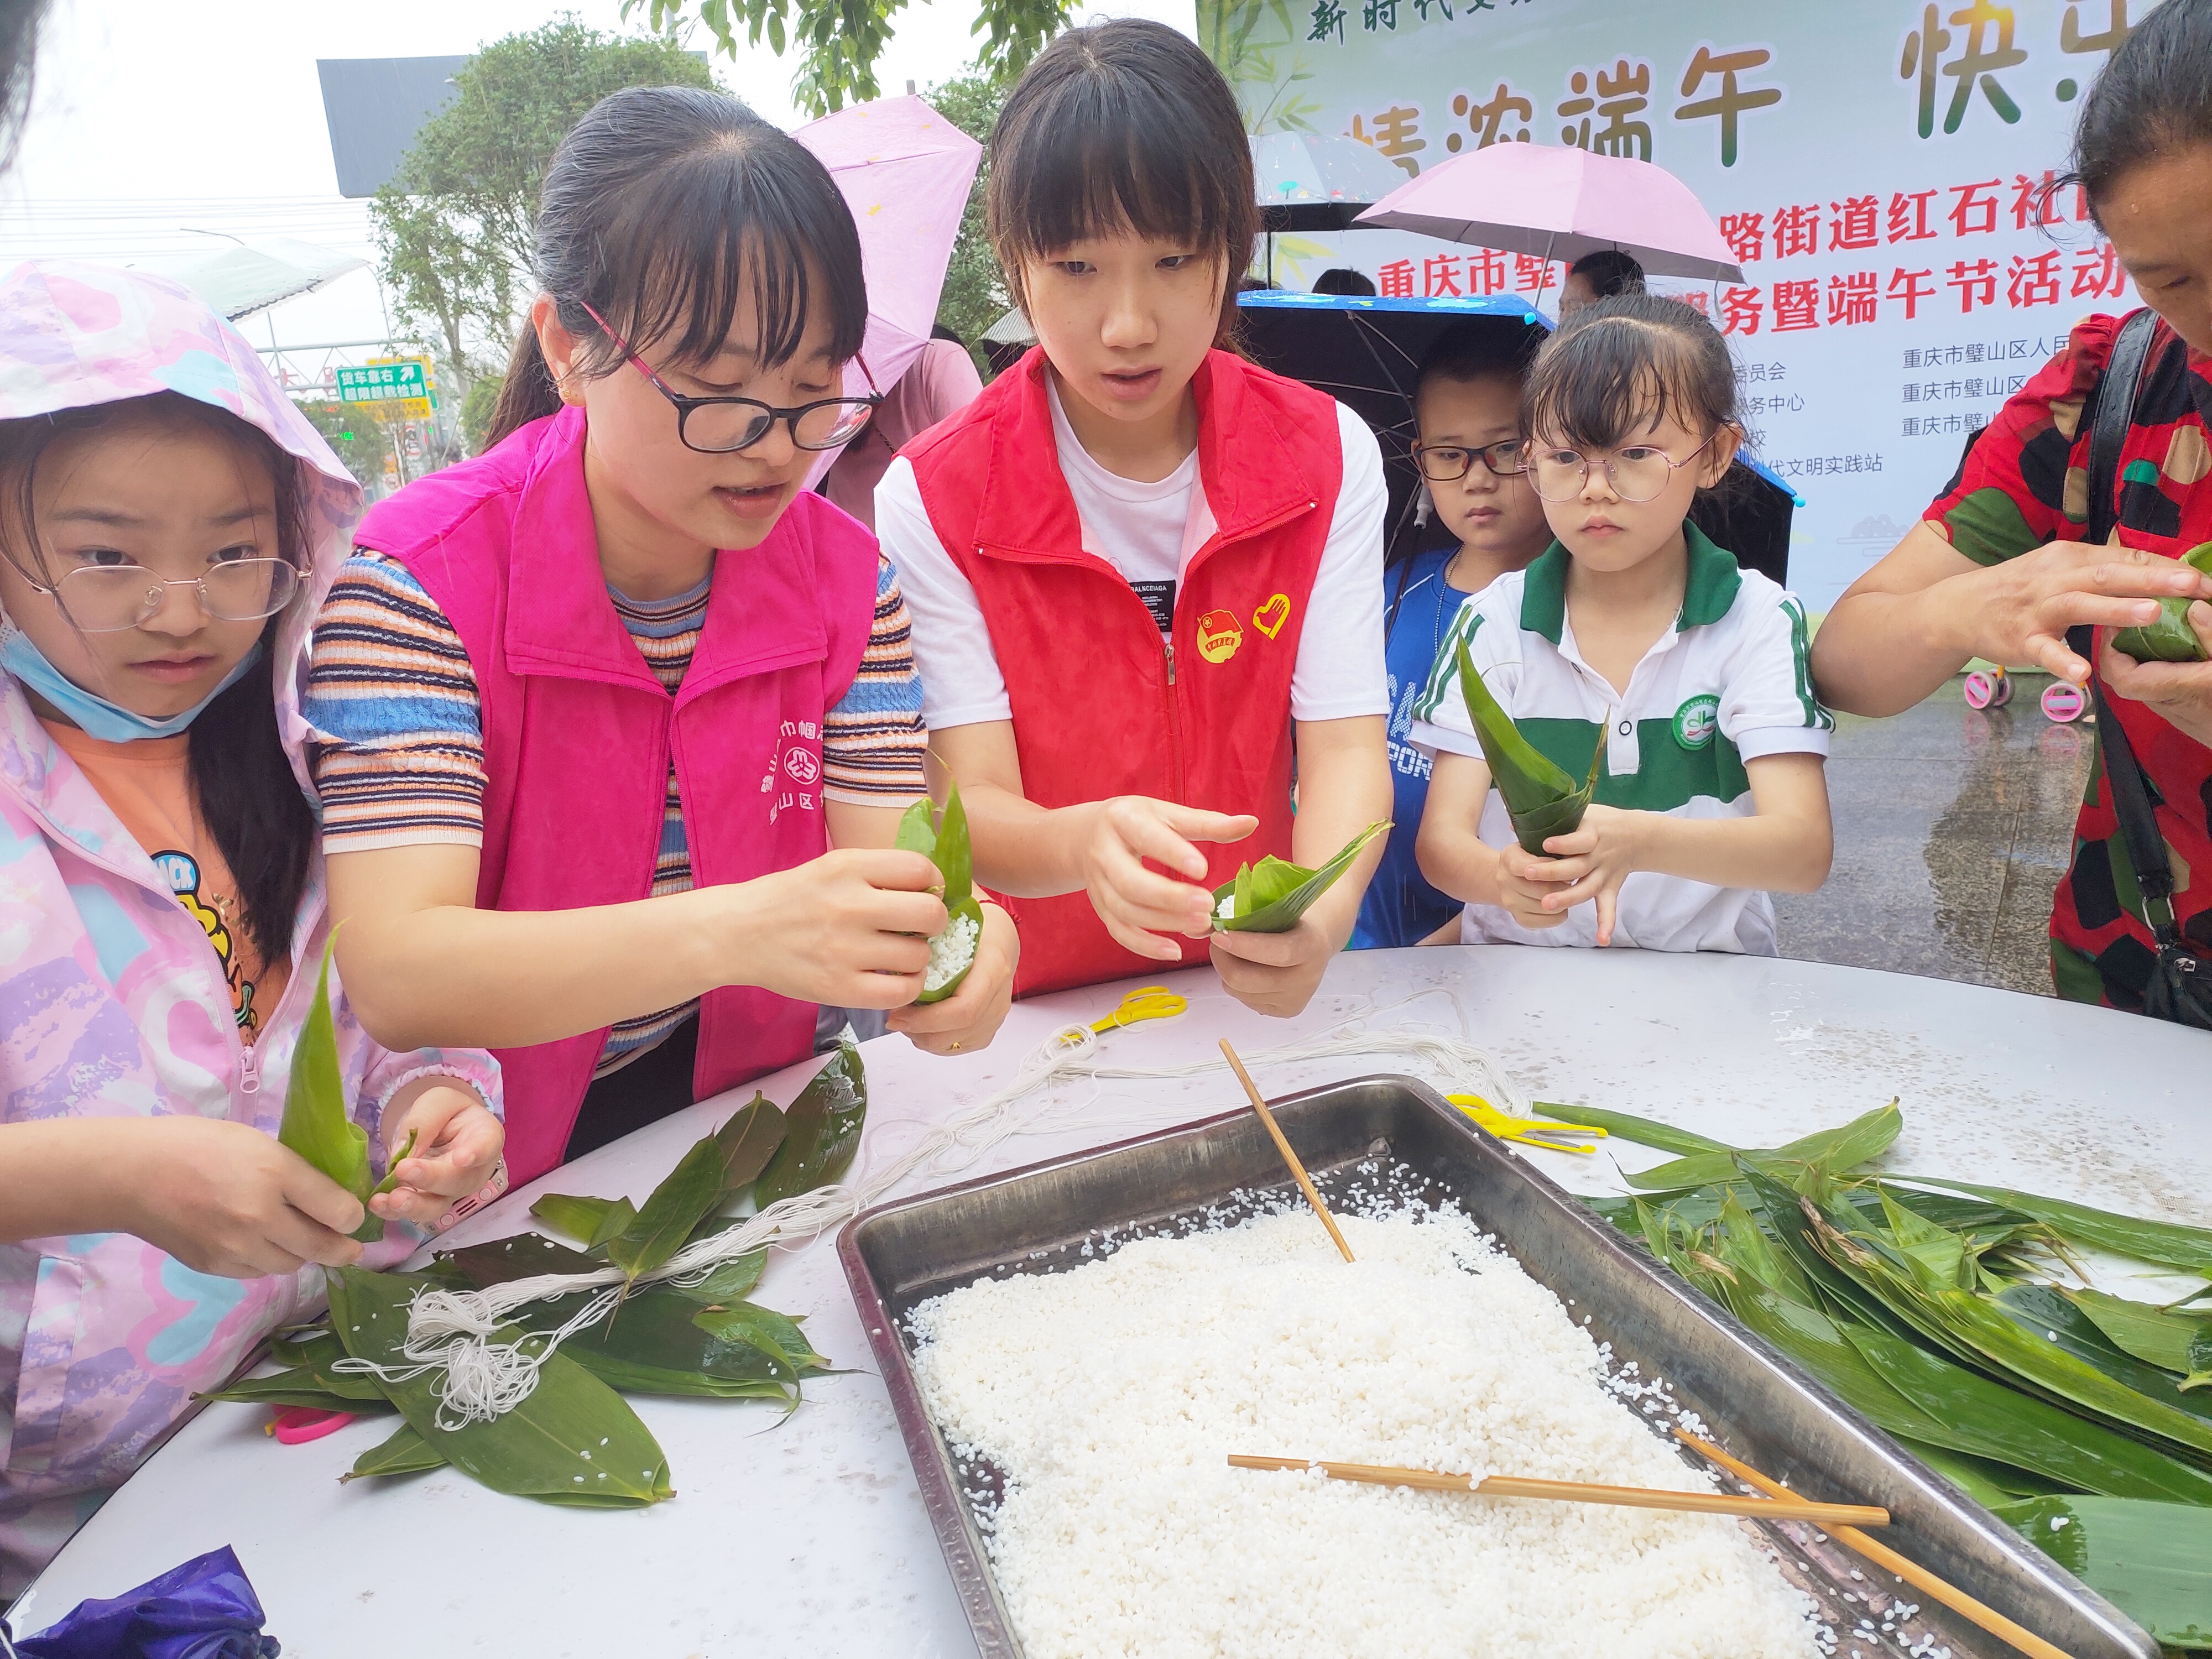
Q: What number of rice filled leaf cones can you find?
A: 2